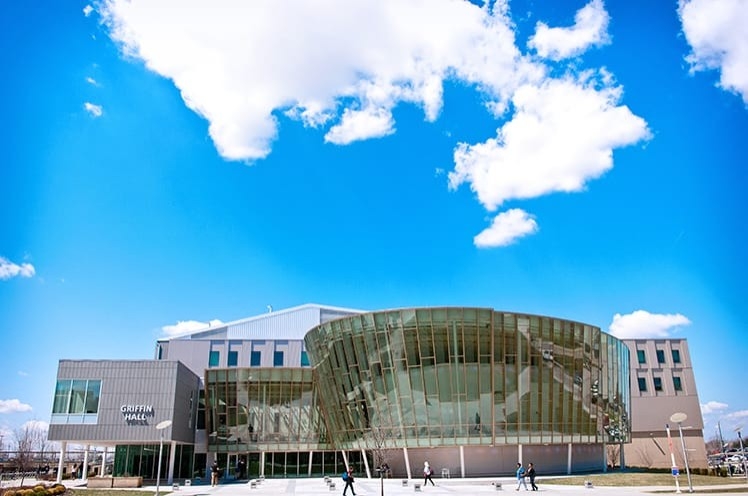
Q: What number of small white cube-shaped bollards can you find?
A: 12